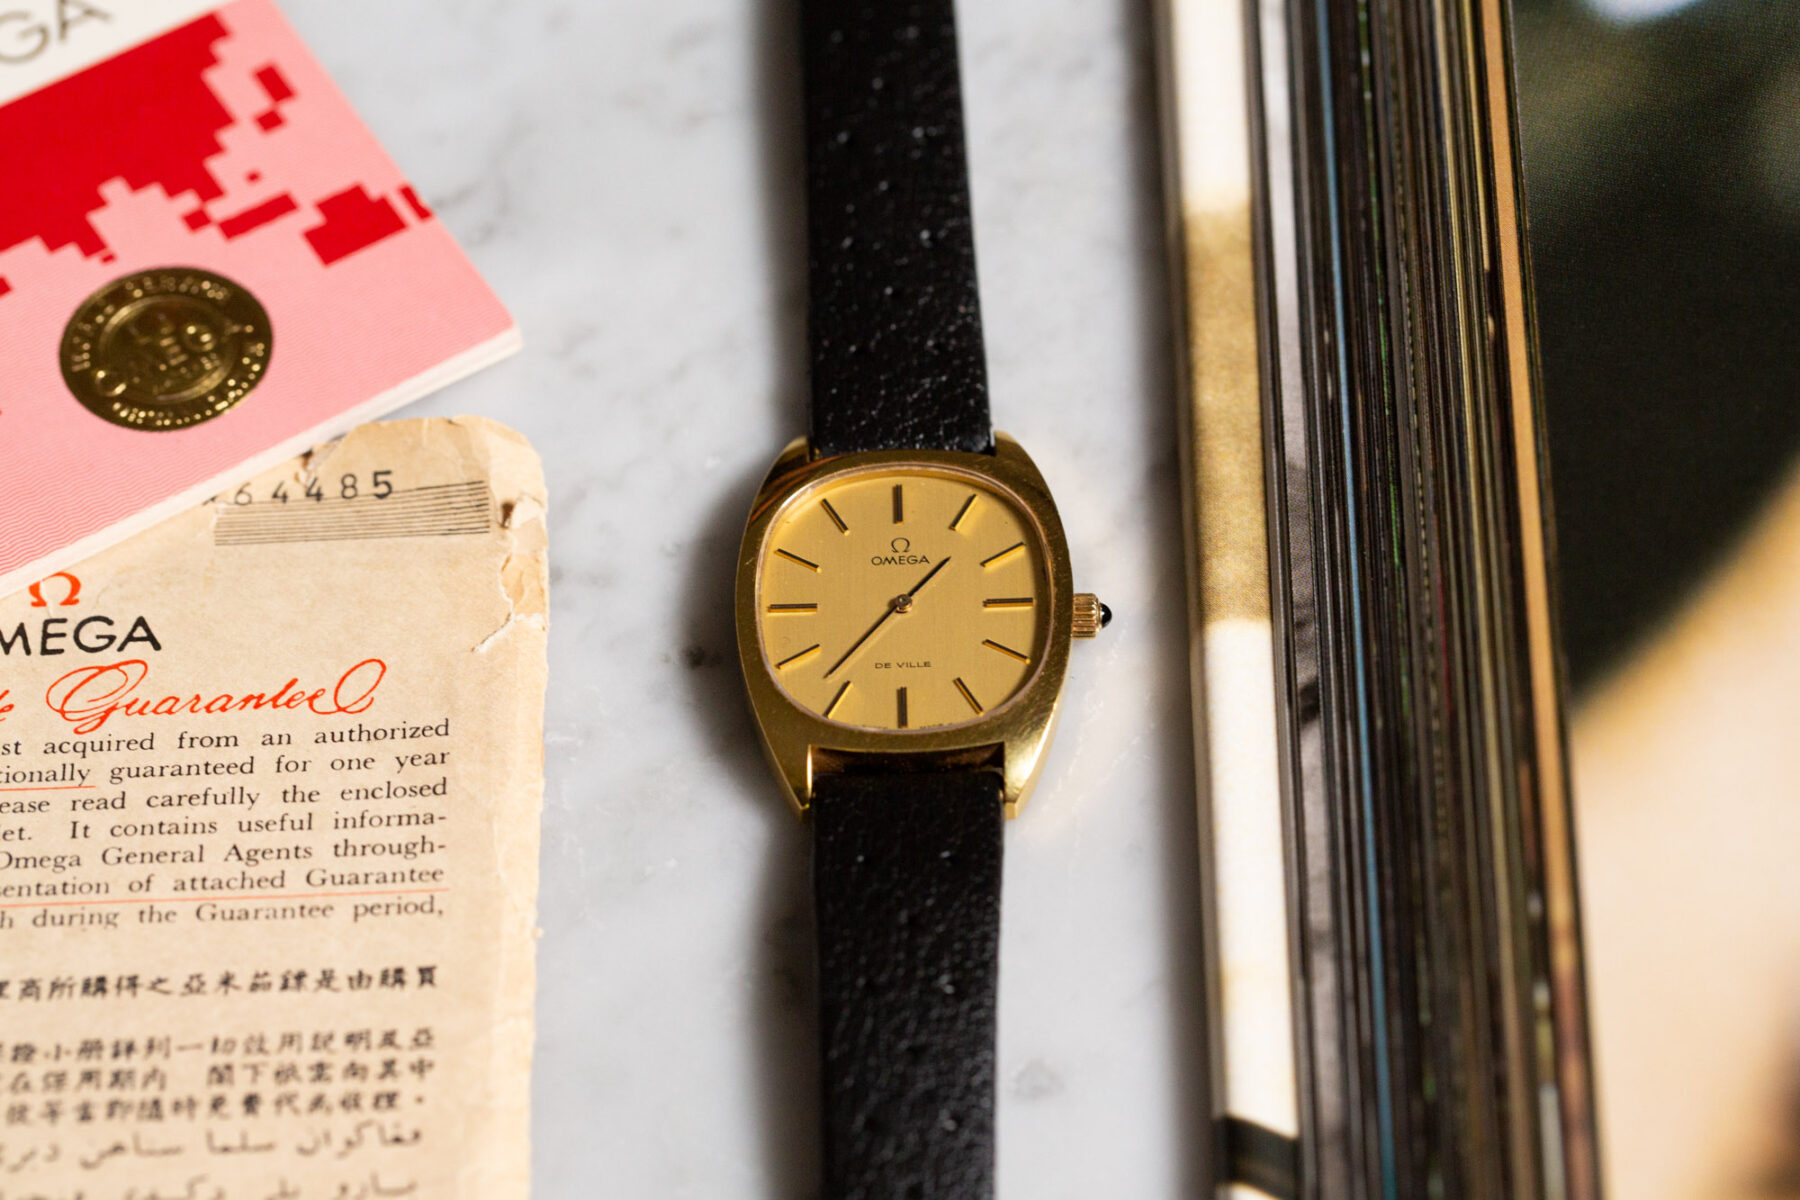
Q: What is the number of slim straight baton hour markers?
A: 12